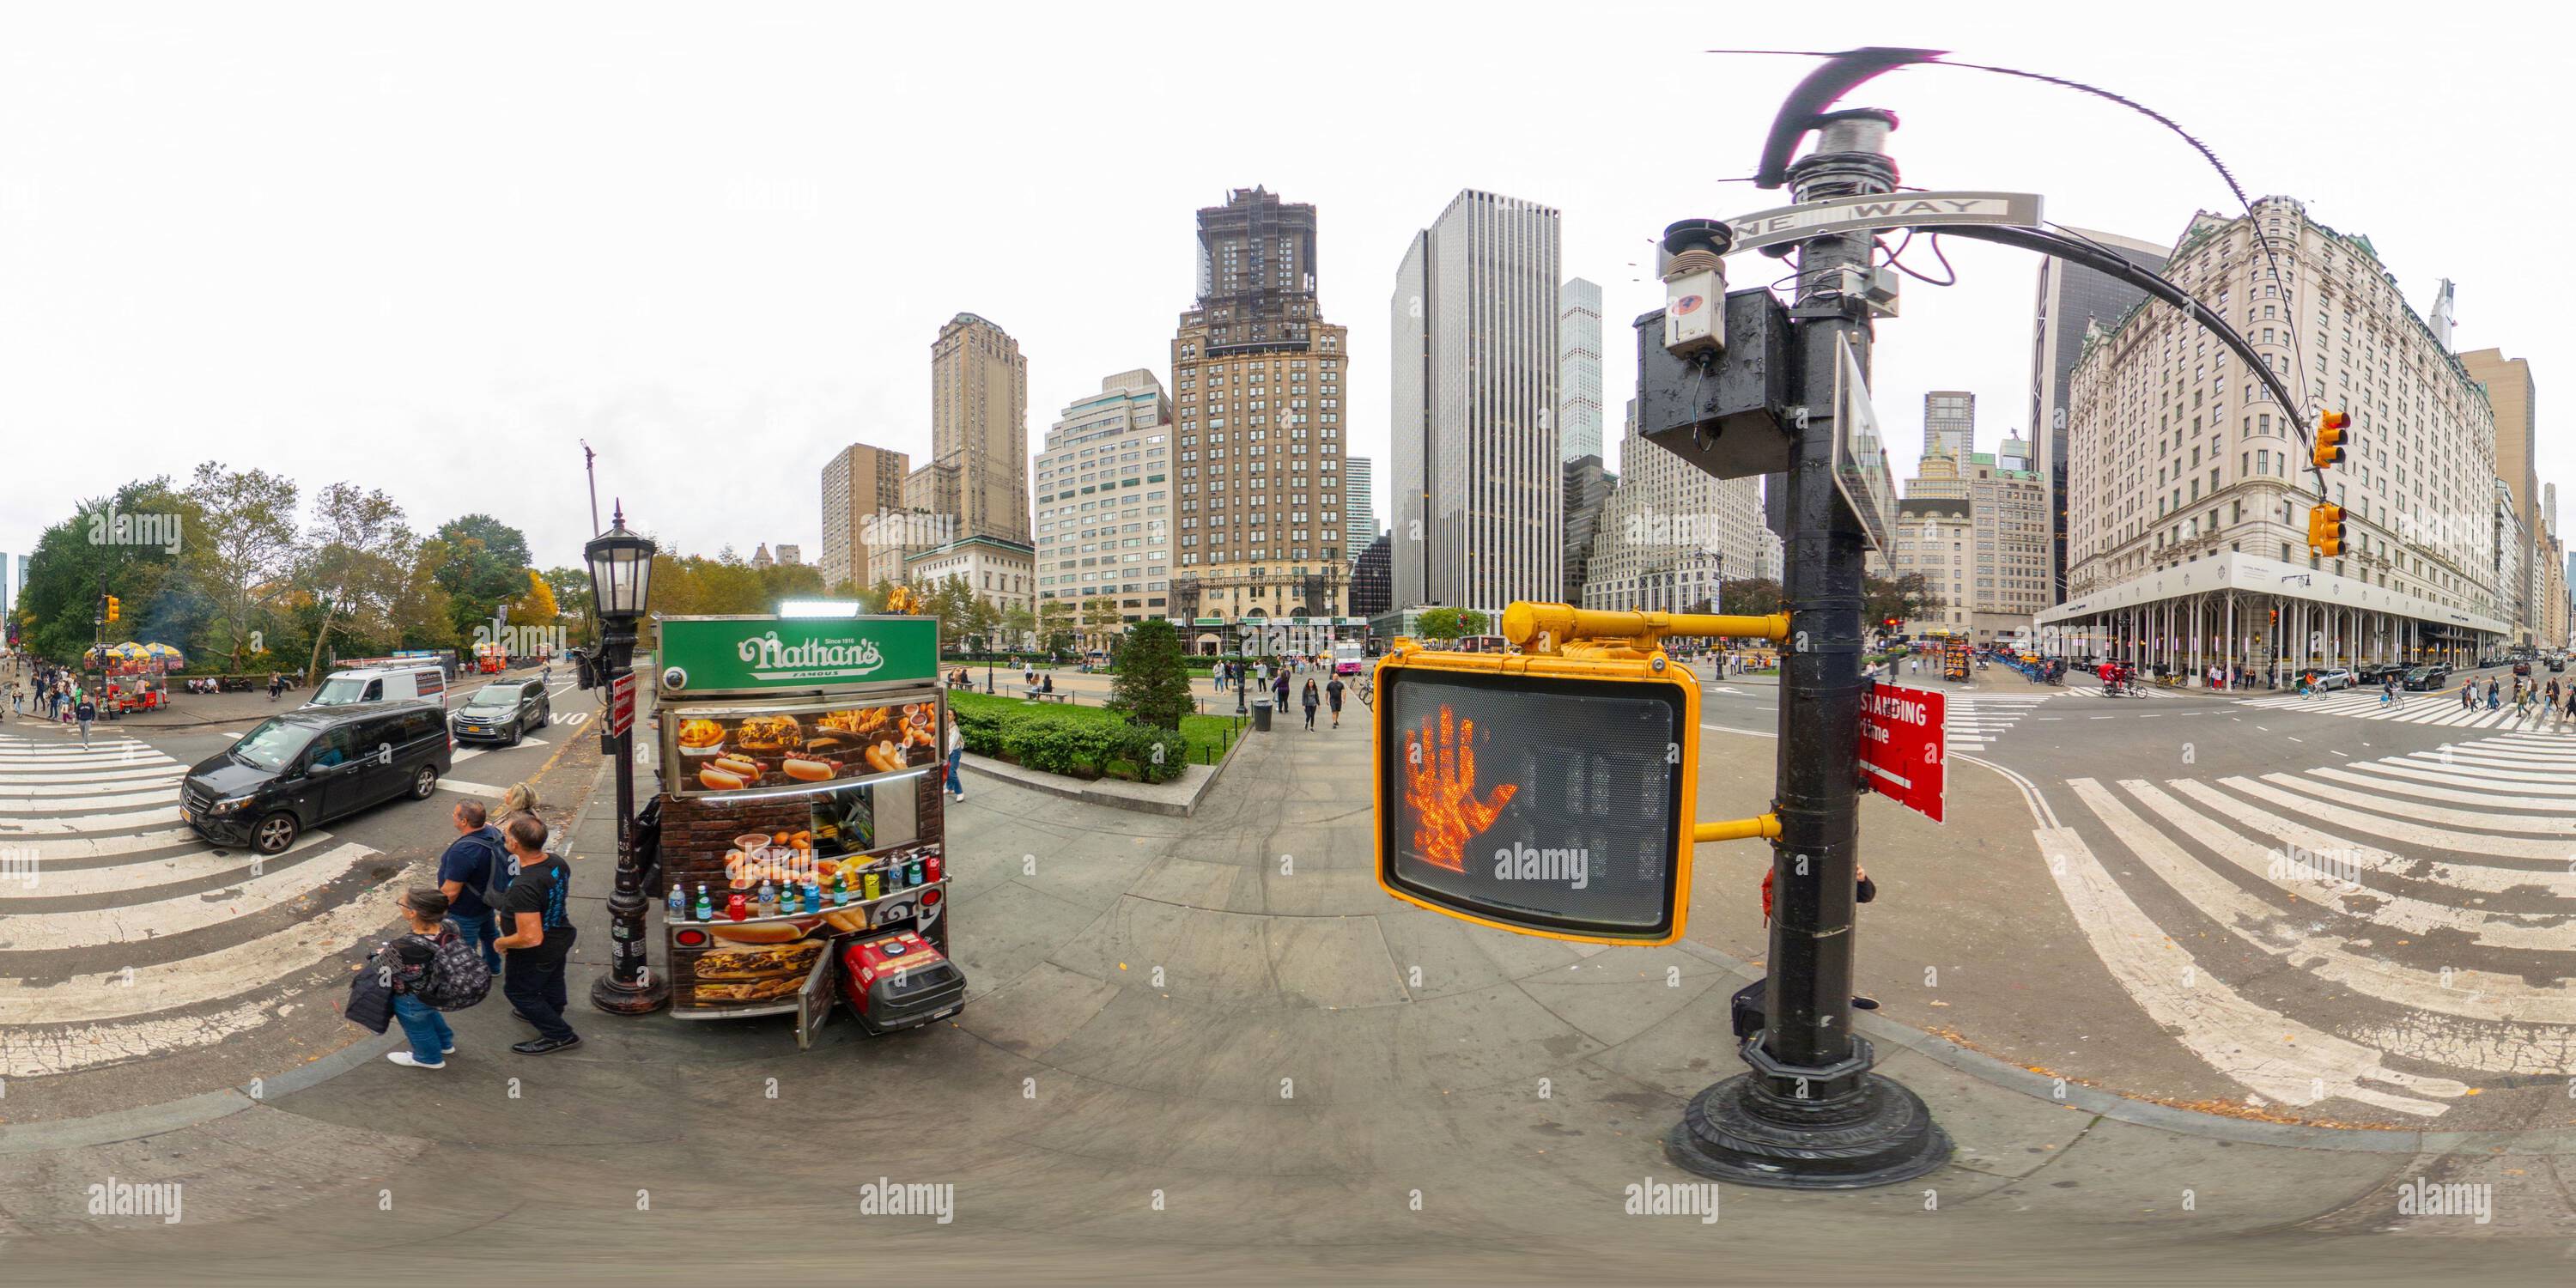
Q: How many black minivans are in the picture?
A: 1